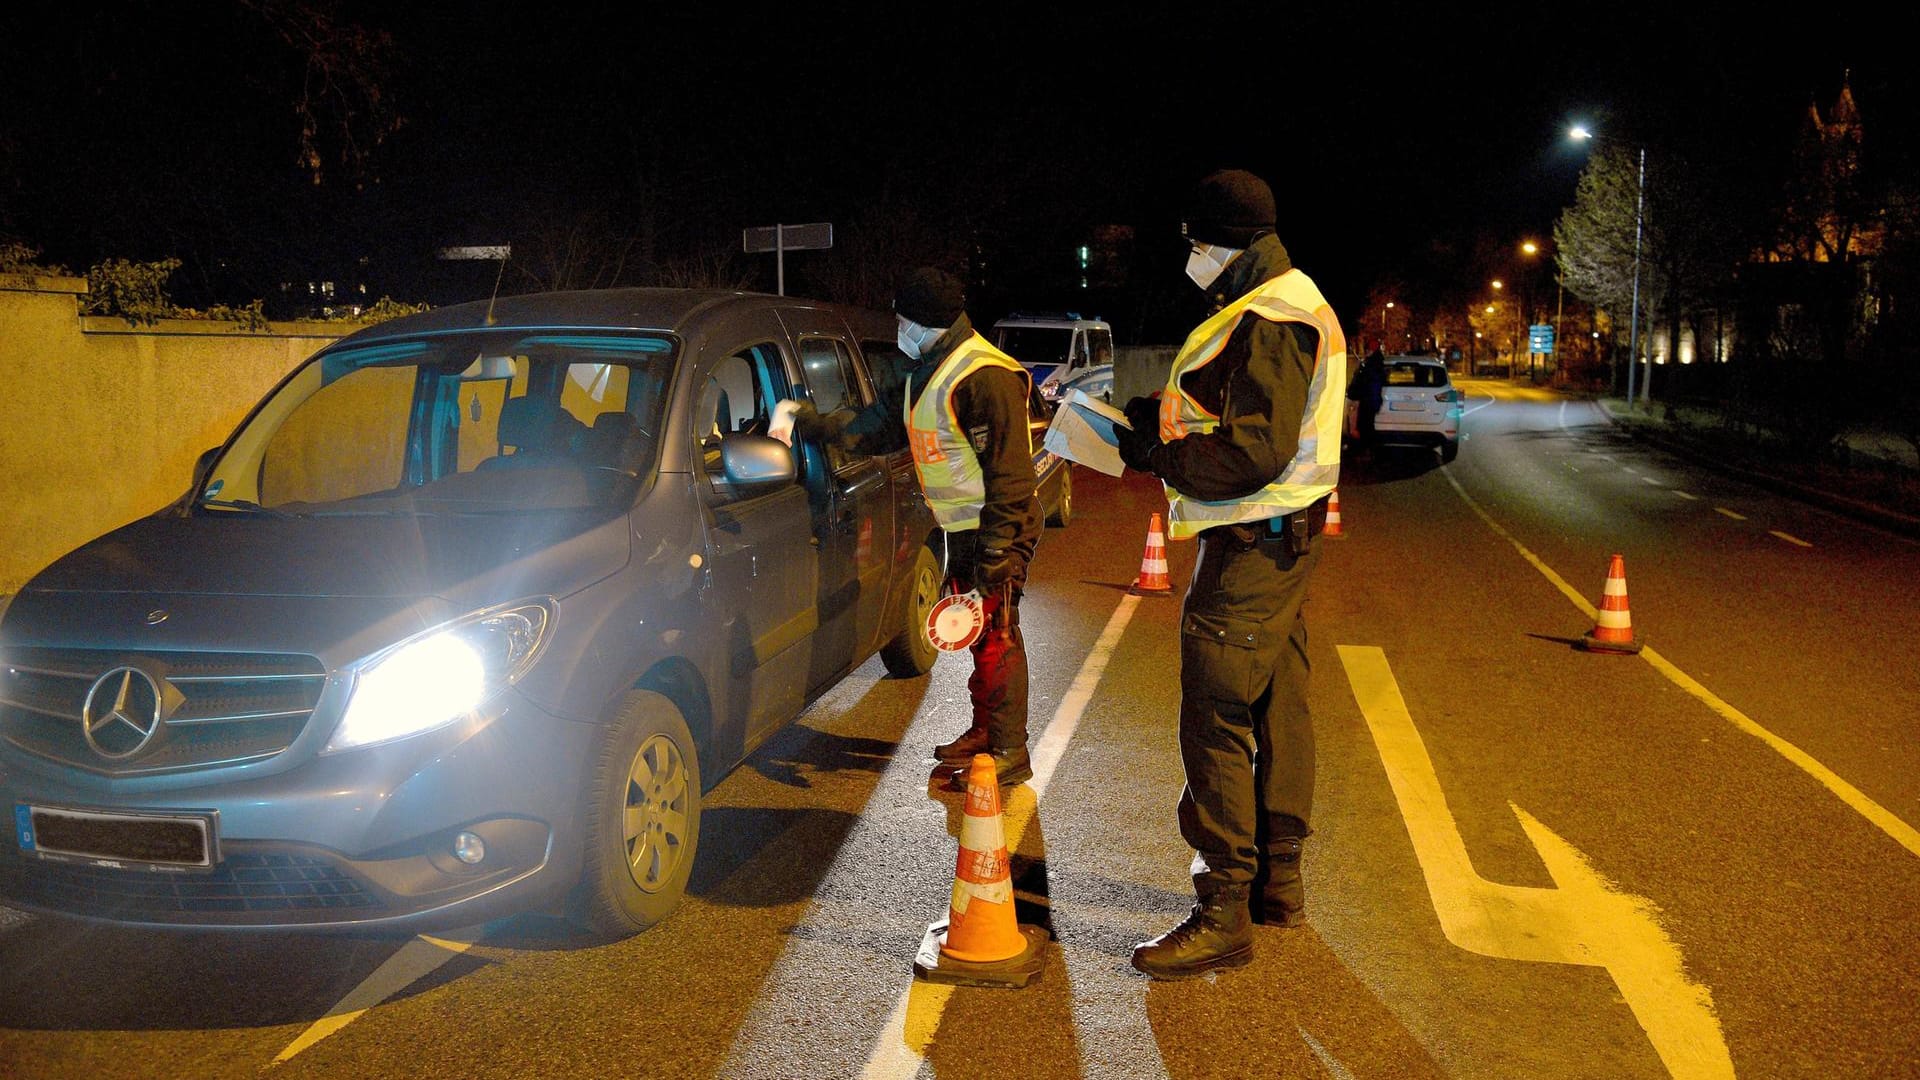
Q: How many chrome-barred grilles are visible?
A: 1